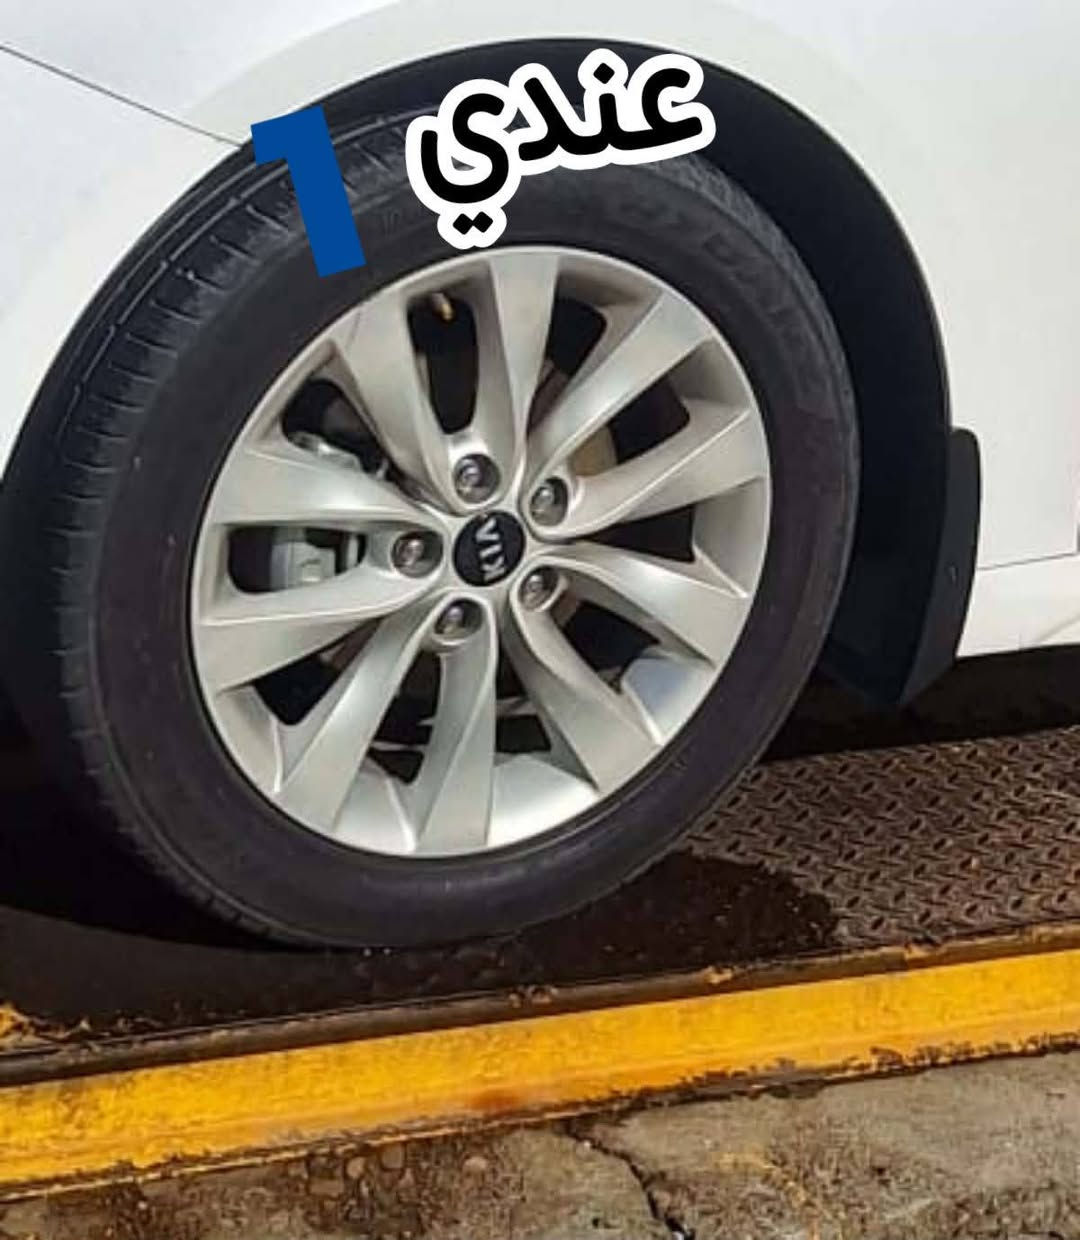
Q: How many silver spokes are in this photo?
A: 10